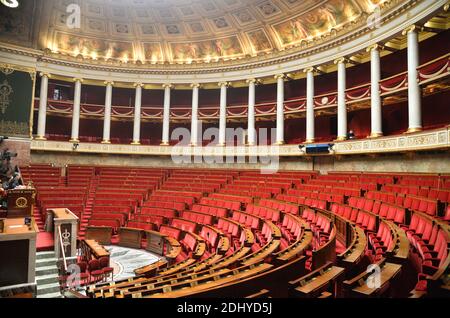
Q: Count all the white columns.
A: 13